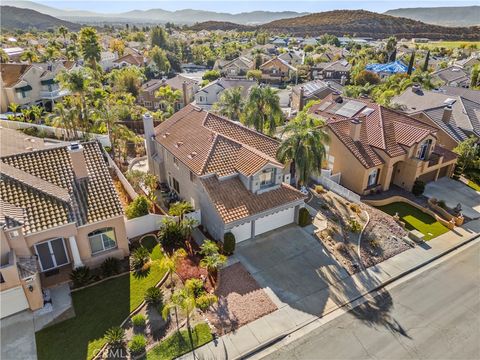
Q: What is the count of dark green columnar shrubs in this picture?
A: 2